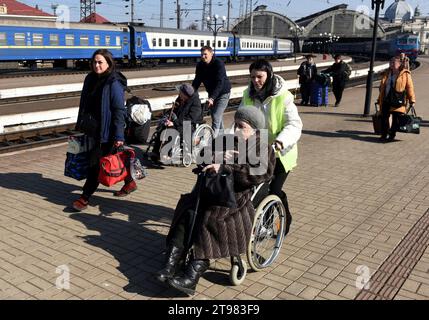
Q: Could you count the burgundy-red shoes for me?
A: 2